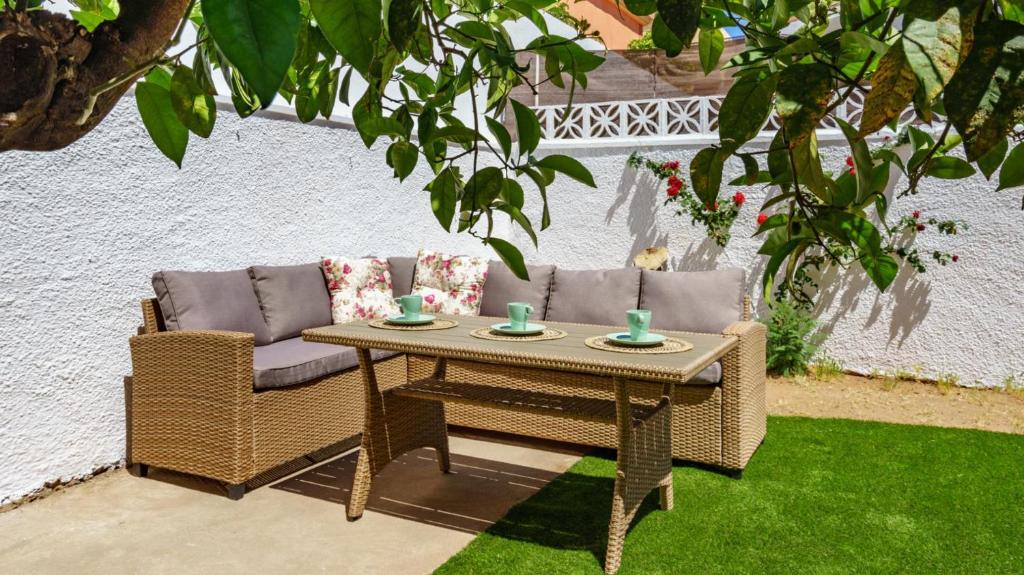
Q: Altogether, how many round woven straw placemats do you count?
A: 3